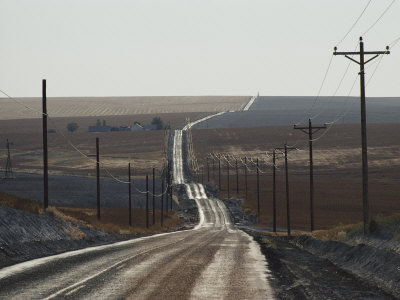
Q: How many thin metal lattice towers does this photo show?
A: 1